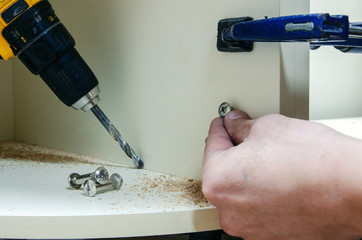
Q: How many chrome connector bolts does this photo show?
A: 3